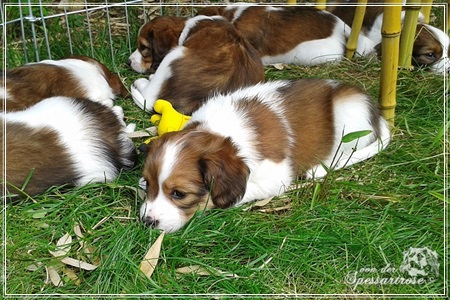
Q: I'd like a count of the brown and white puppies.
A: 6